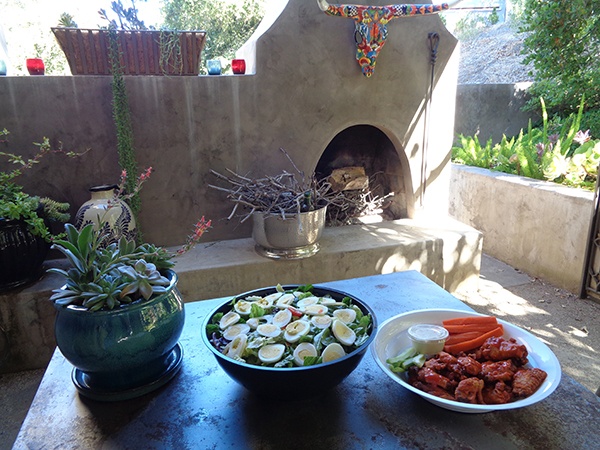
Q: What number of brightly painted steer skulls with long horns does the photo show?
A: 1